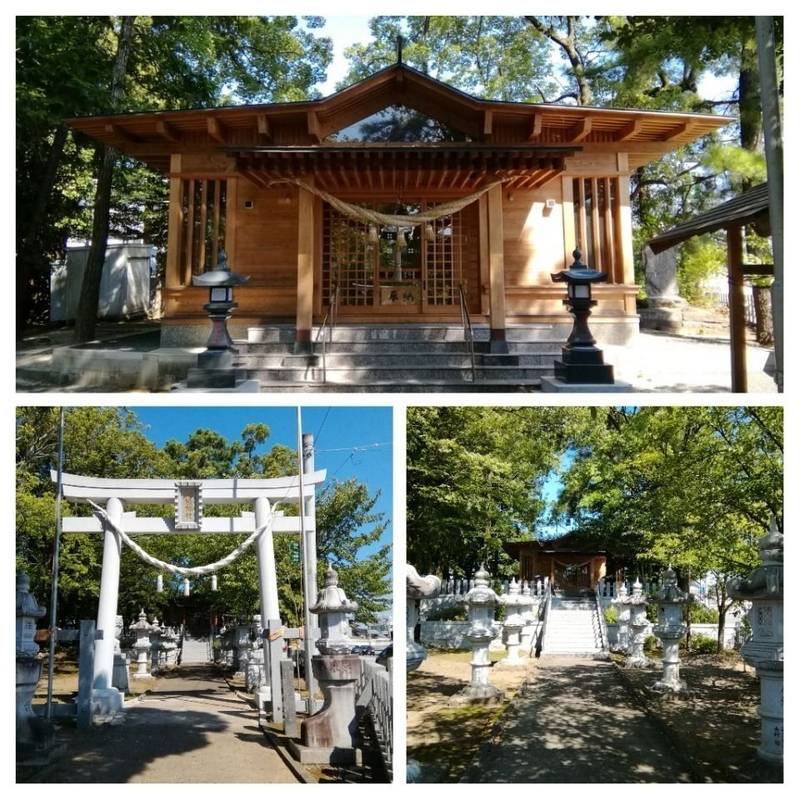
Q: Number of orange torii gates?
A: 0